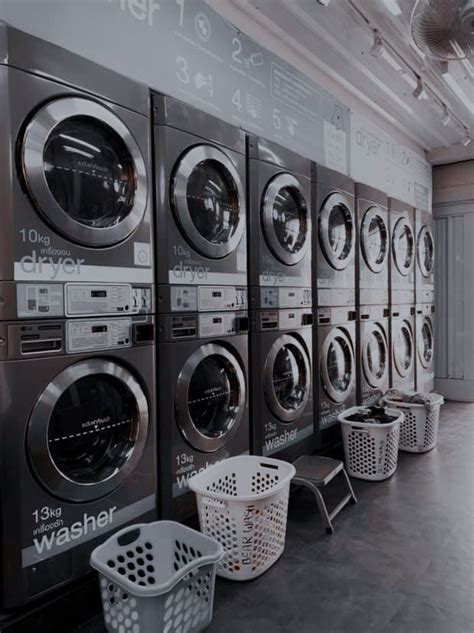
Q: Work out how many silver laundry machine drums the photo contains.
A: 14